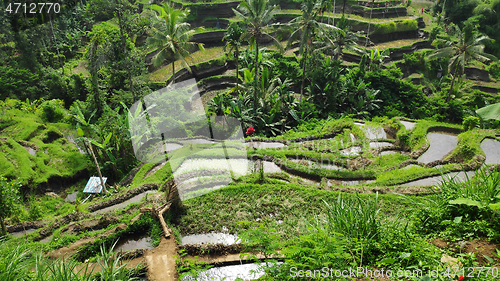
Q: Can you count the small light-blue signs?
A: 1